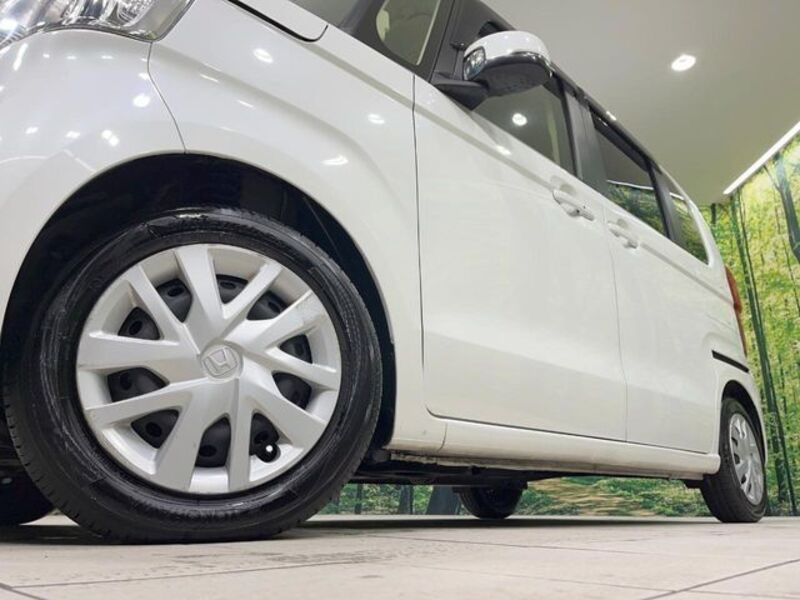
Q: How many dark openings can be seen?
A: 10